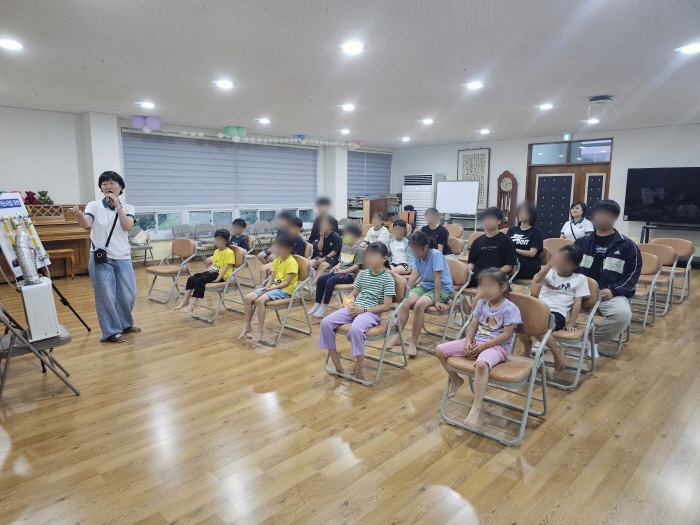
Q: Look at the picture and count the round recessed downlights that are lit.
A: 14